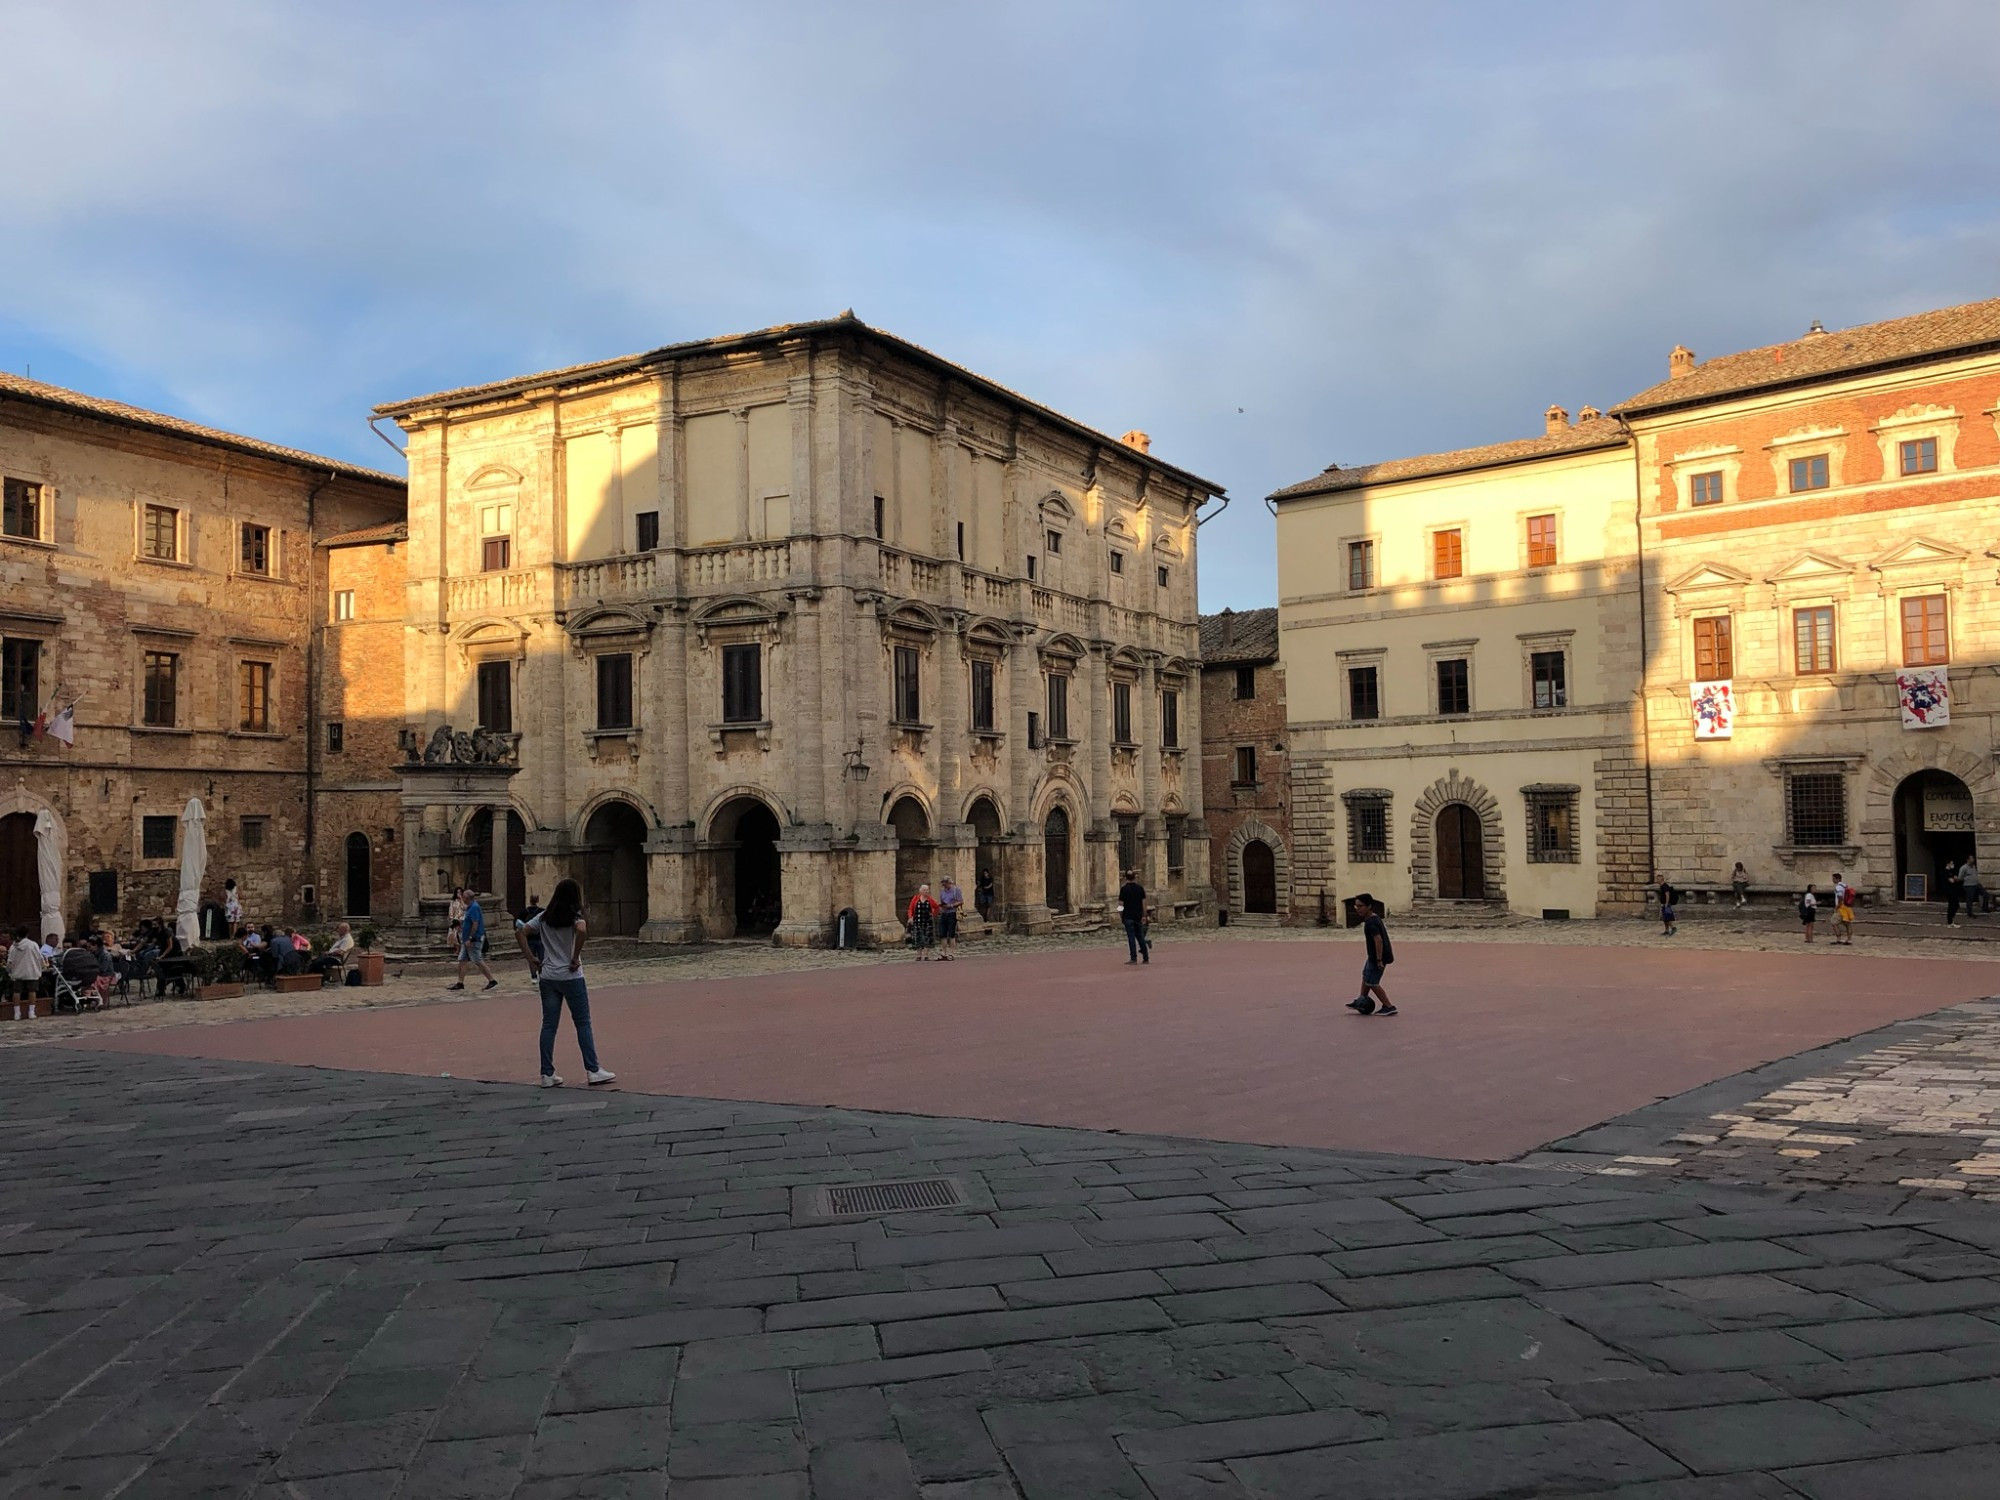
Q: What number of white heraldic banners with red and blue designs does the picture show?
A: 2